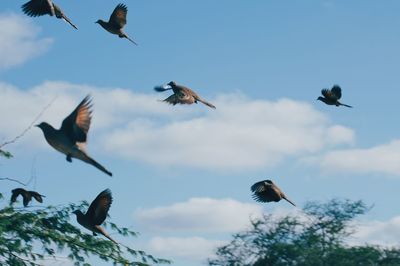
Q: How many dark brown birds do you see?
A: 8